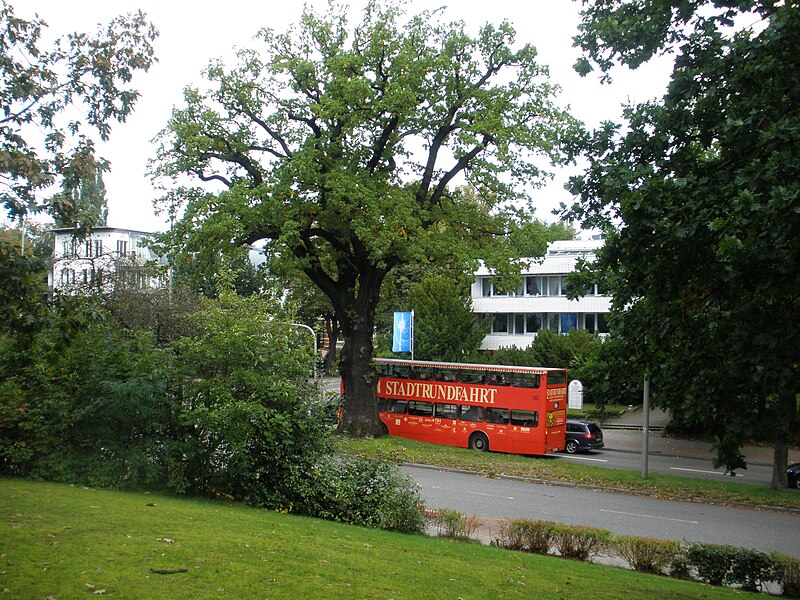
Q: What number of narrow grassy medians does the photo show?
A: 1